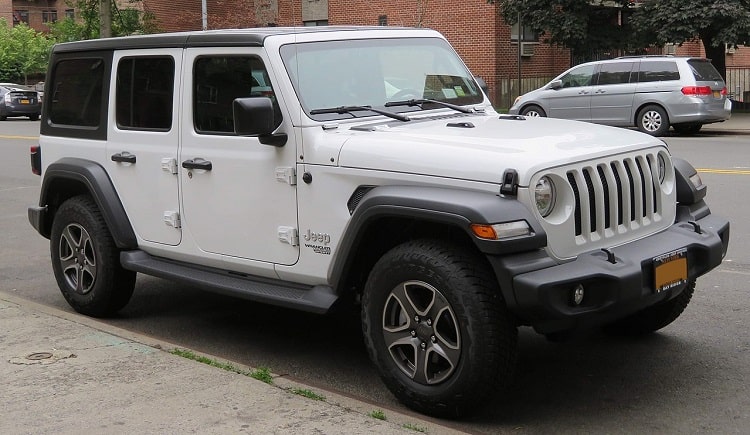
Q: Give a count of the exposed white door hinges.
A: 4